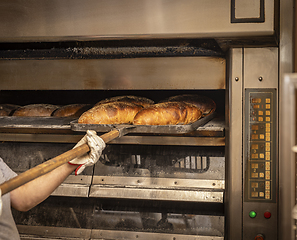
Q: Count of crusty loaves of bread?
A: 7